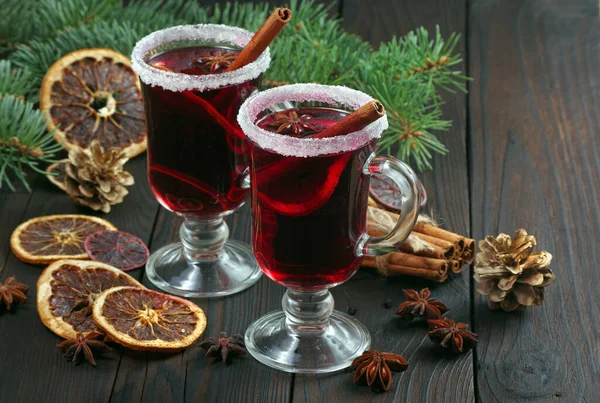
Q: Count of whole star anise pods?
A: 8